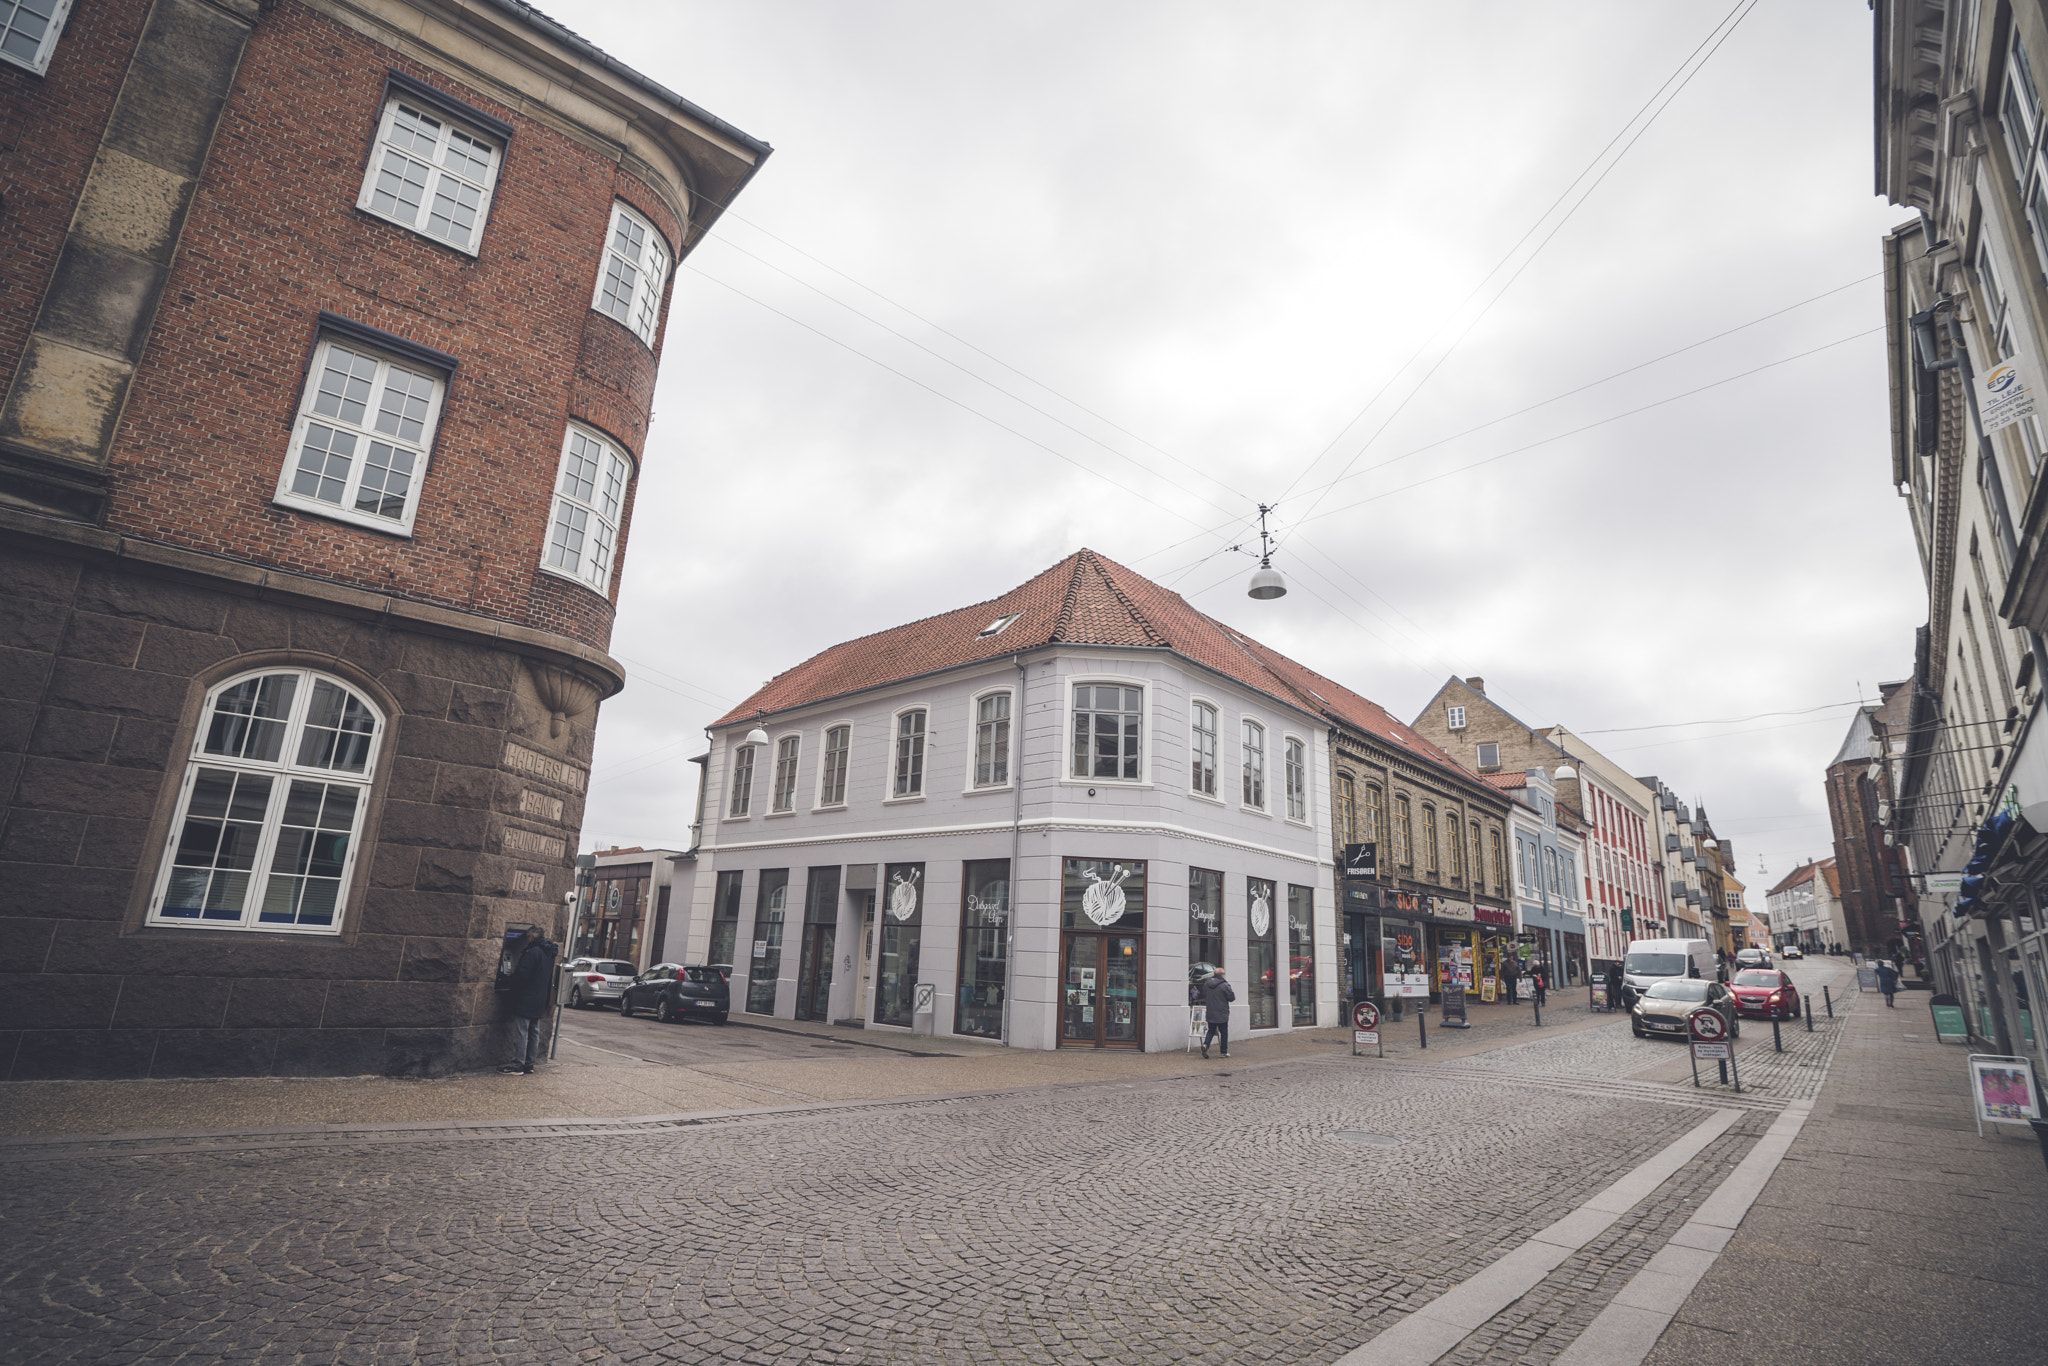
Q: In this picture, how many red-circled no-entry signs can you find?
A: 2